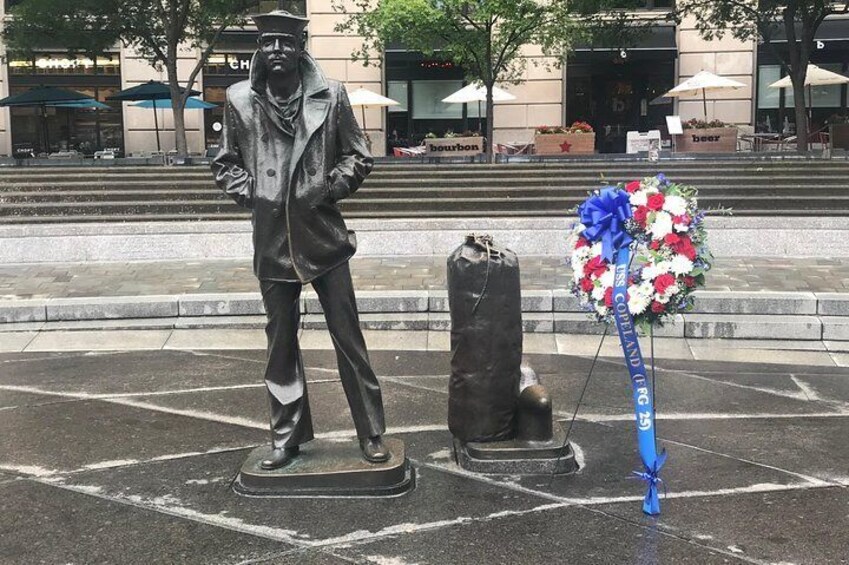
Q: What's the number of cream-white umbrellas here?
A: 4